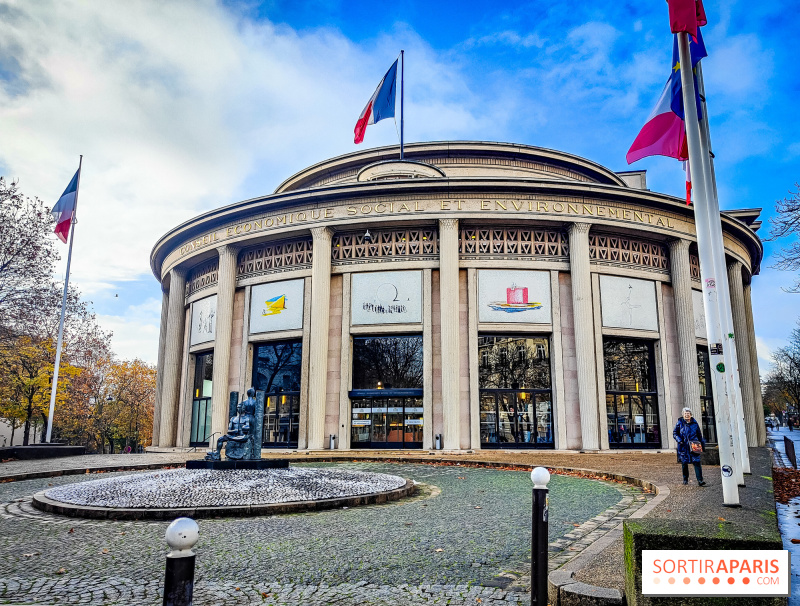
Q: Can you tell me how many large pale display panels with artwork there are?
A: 6